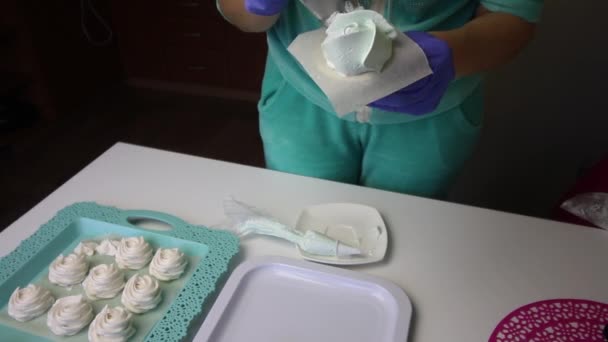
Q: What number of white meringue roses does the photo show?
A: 8